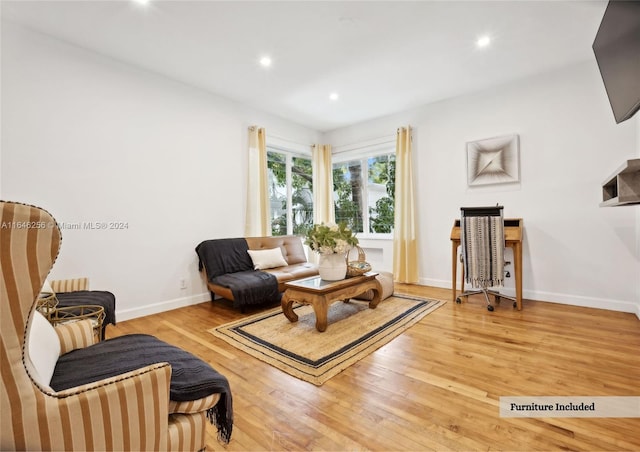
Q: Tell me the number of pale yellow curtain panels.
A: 3